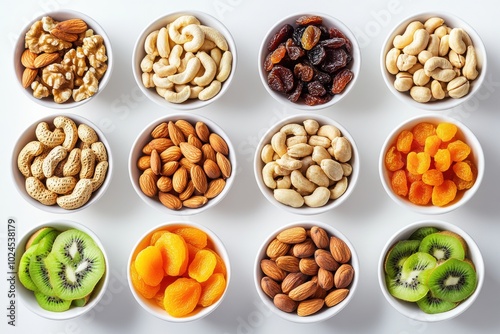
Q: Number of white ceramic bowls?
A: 12